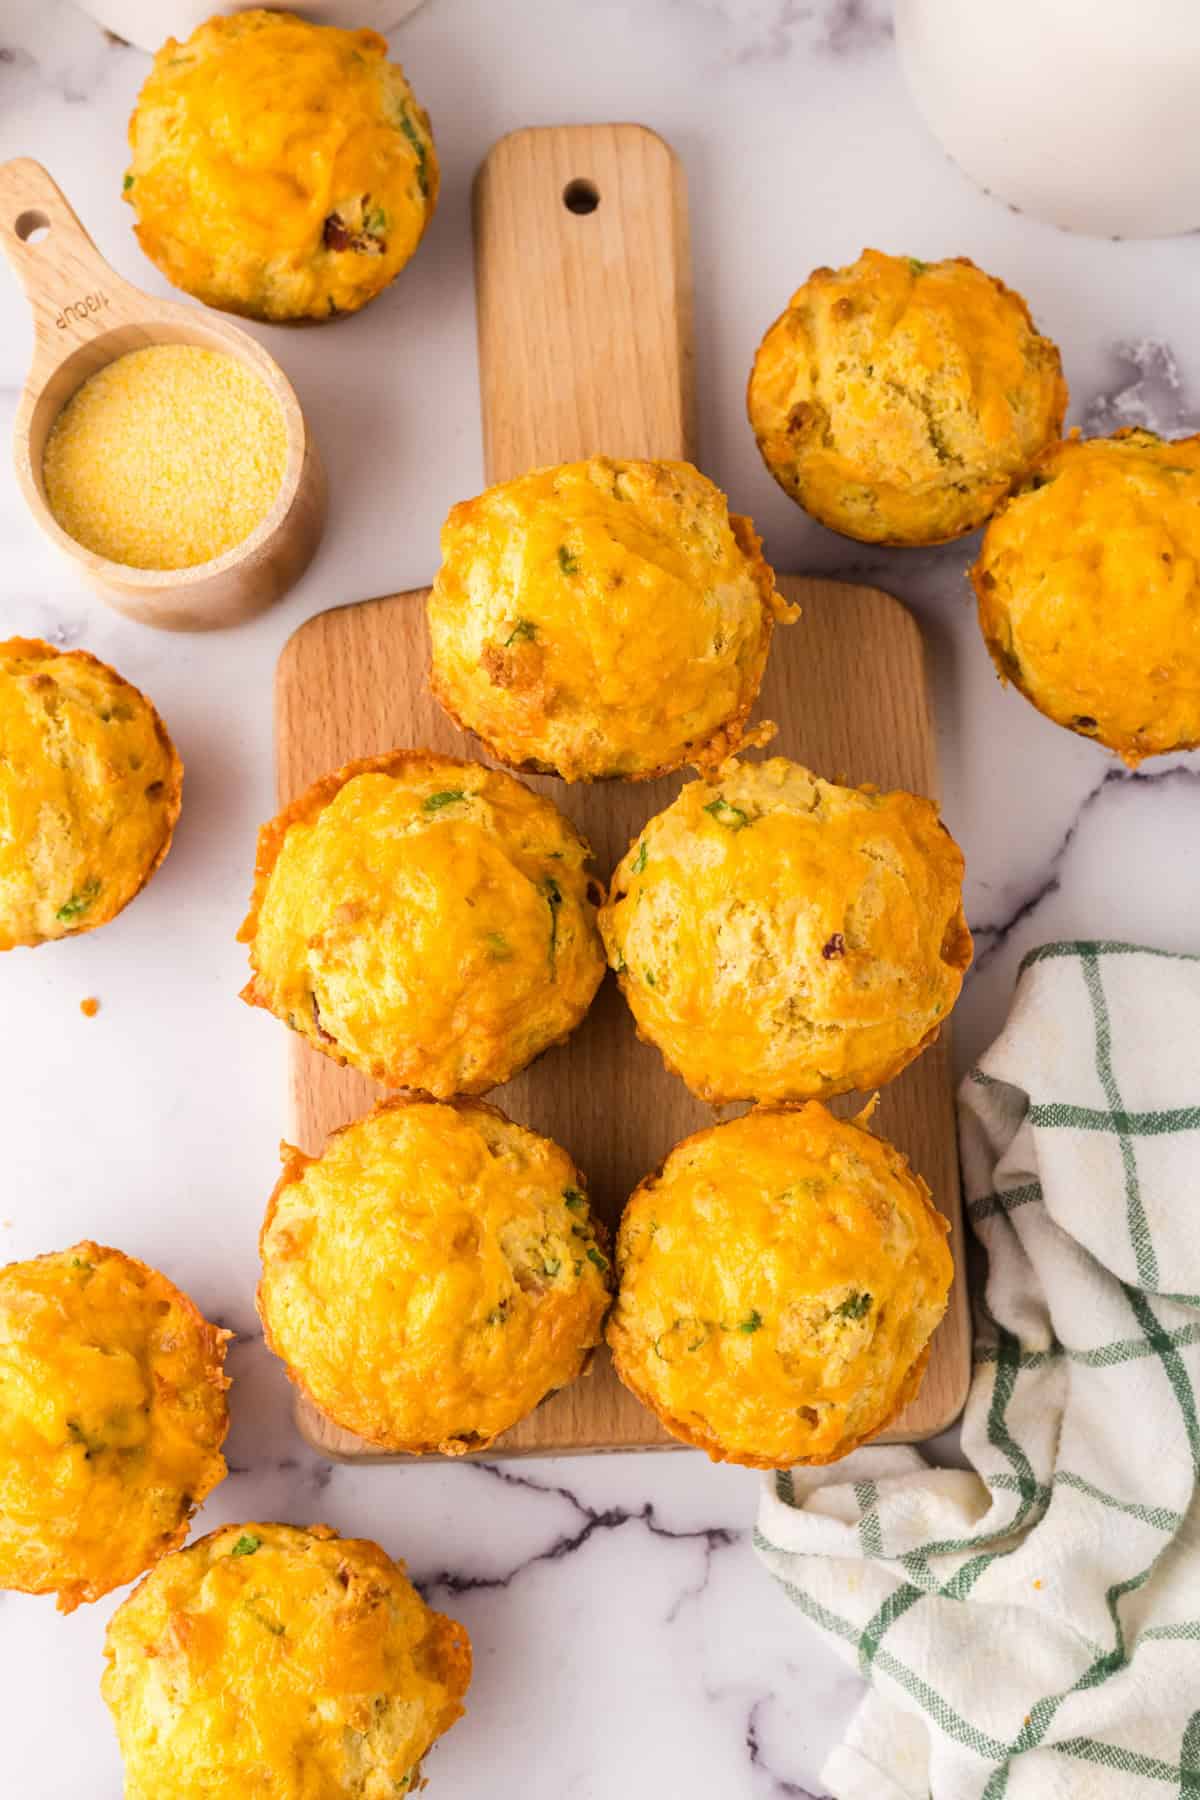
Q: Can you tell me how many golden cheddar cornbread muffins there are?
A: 11